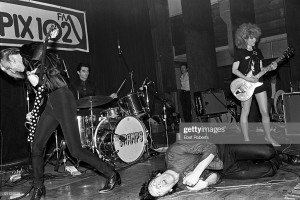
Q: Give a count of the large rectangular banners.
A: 1